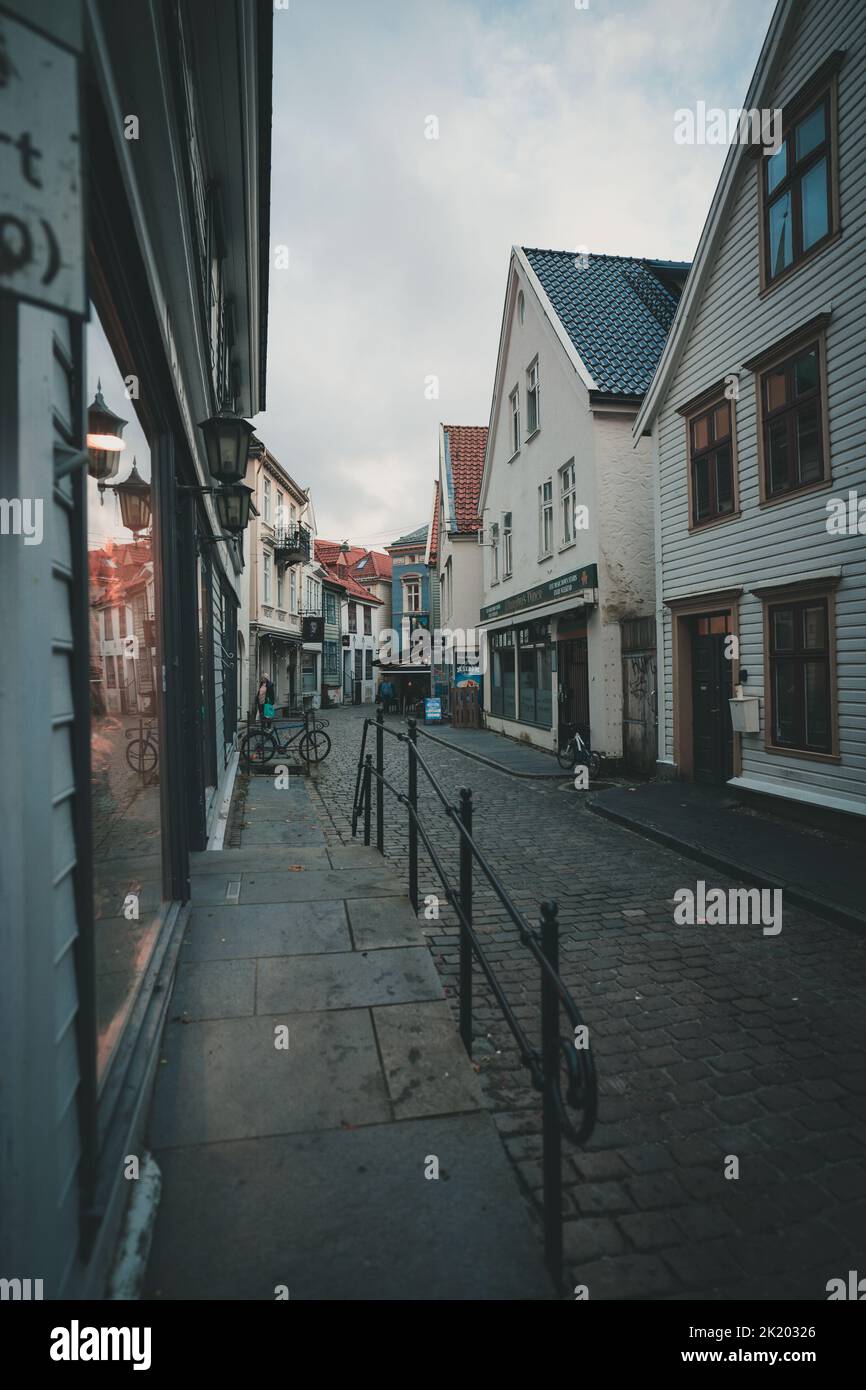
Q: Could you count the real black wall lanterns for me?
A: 2